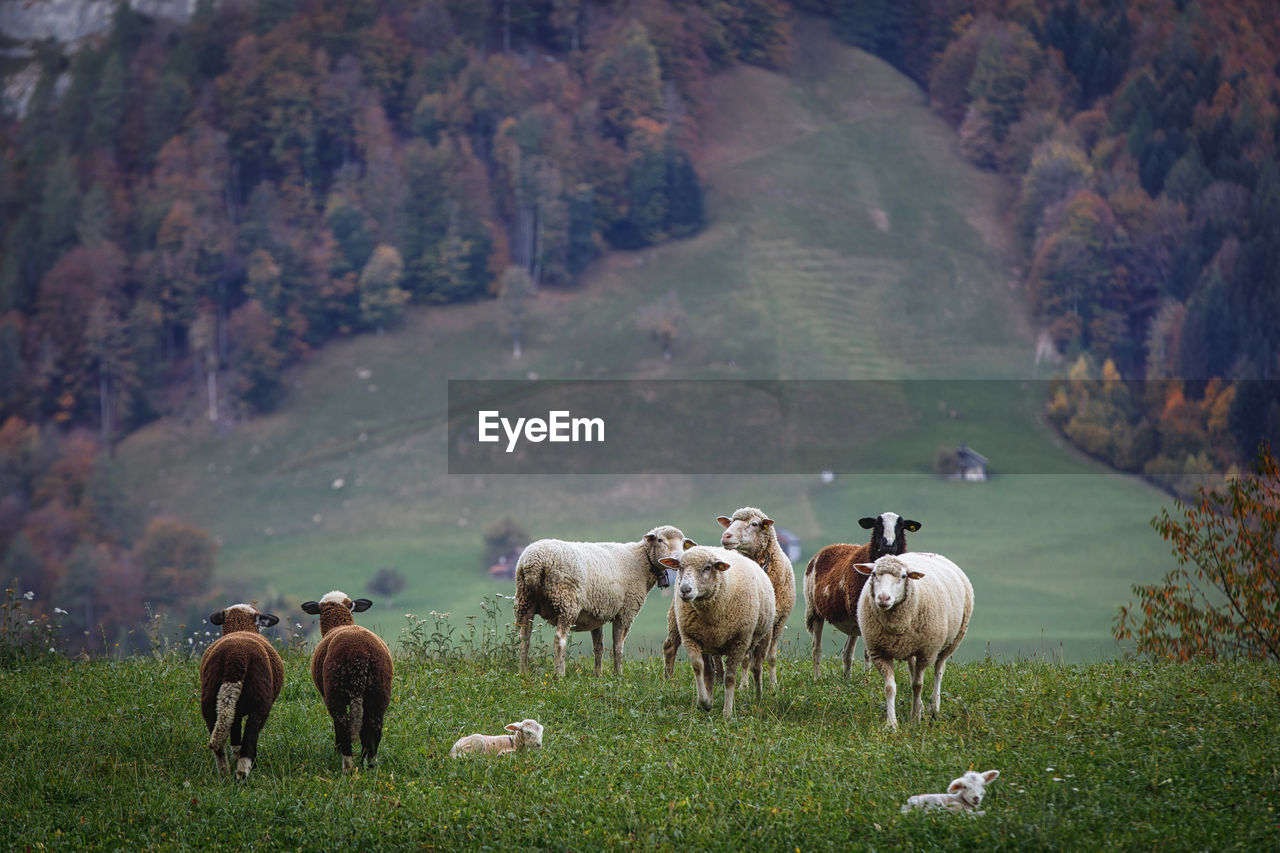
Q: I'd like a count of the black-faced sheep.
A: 1